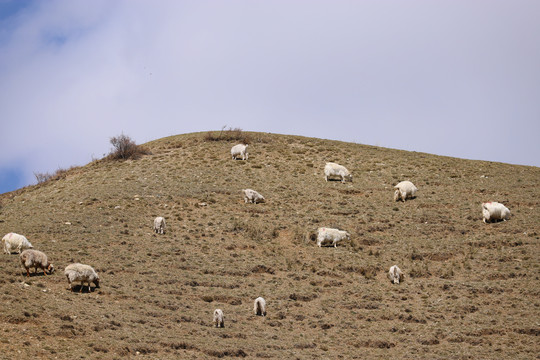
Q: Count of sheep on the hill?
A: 13